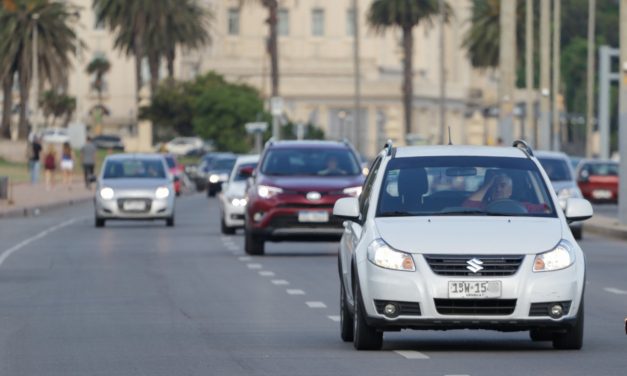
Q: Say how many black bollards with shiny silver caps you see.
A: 0